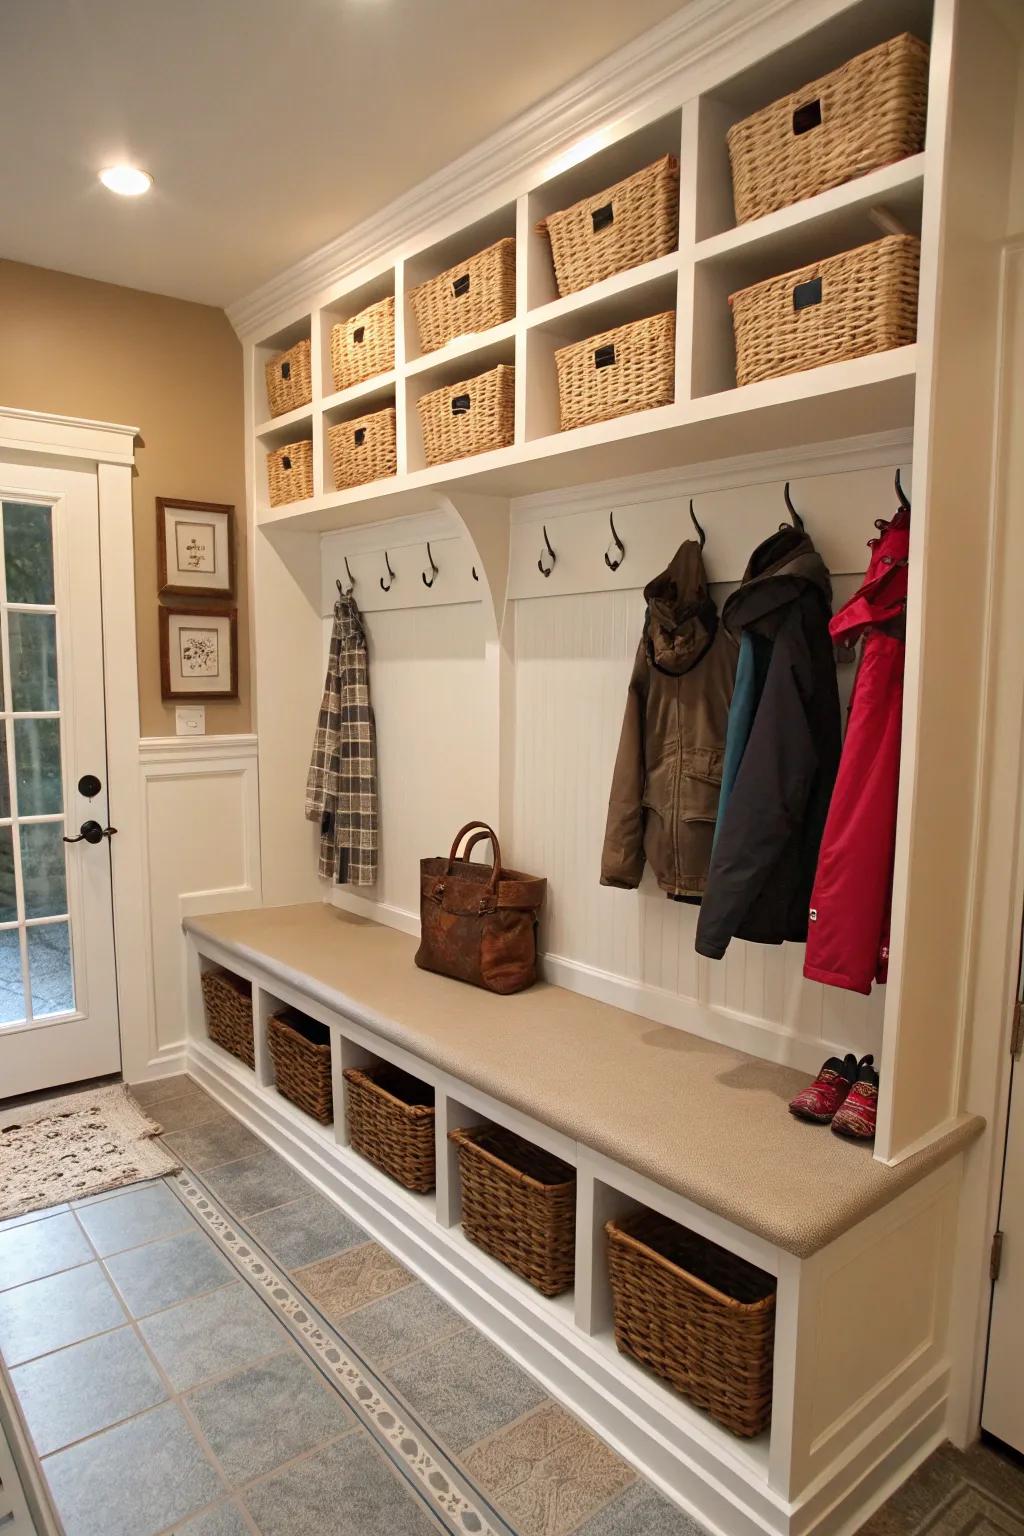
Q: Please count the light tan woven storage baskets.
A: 10